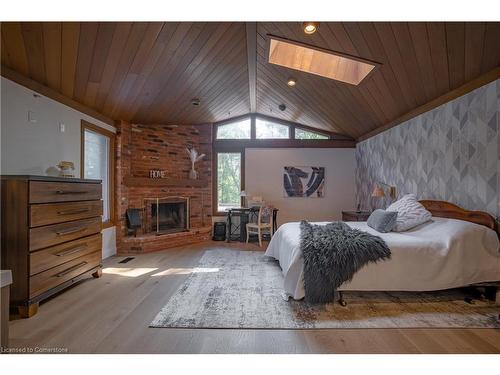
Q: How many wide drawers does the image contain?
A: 5